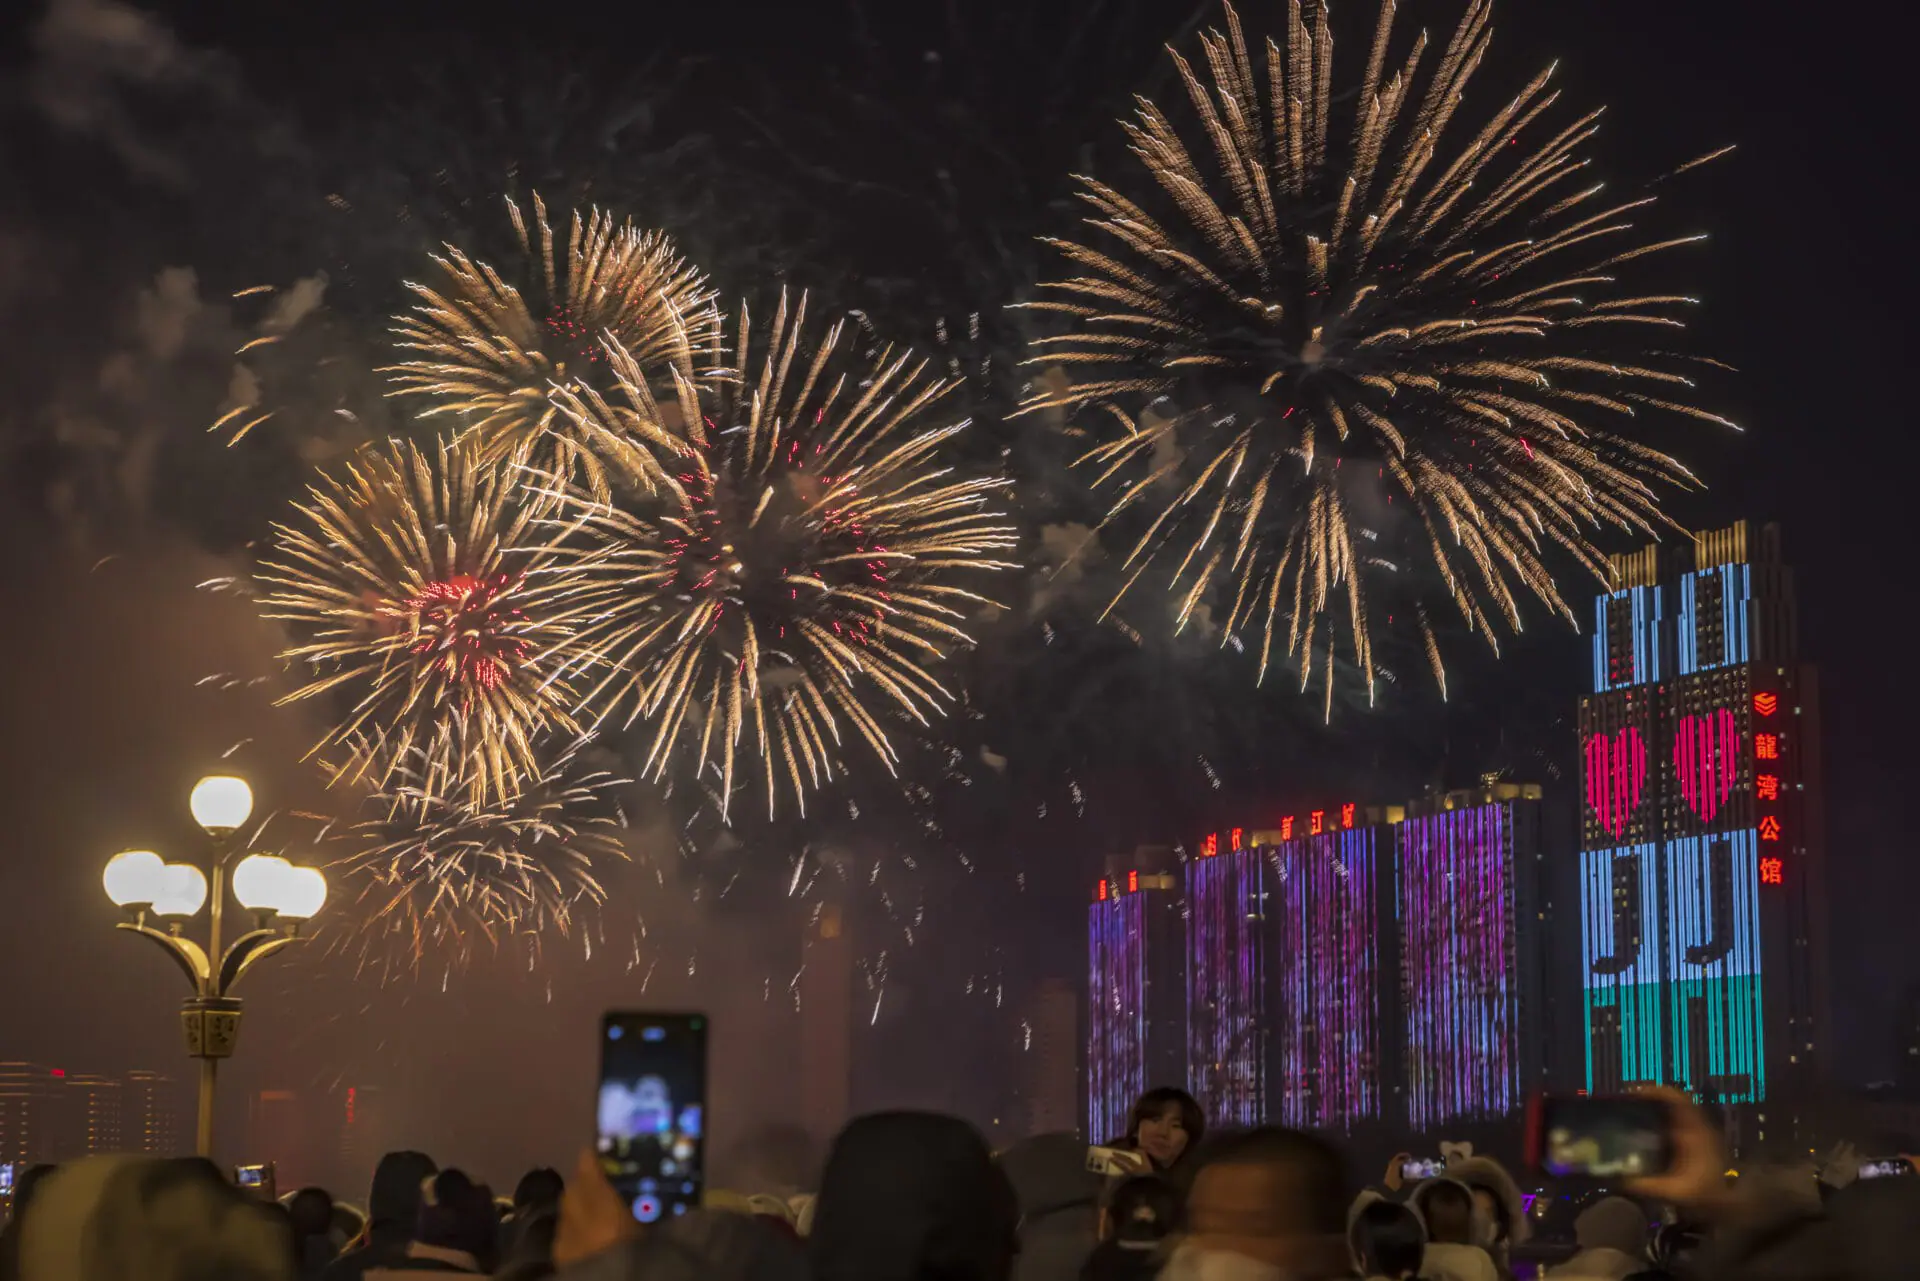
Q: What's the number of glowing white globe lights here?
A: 5